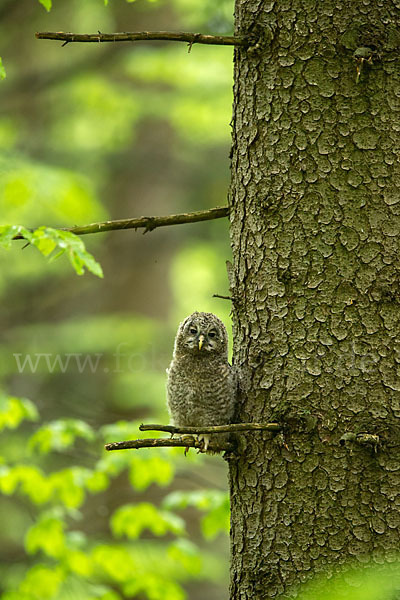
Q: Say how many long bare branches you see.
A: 4